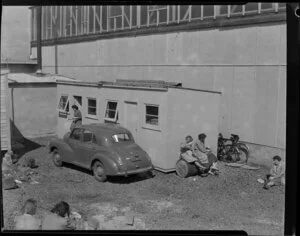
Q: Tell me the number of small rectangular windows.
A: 4